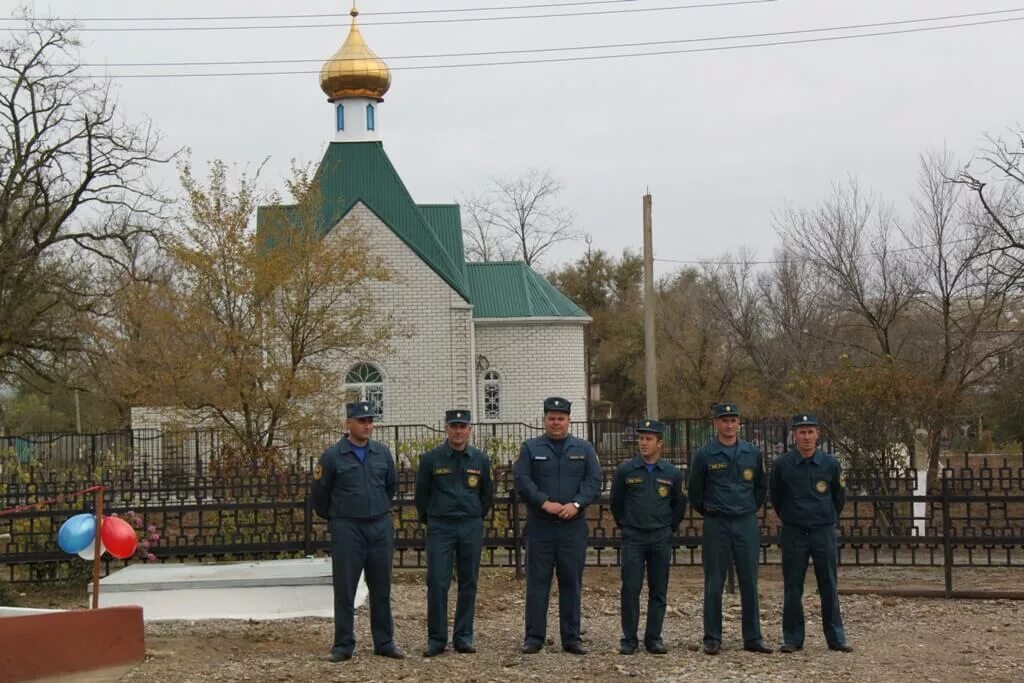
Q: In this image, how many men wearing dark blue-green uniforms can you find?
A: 6